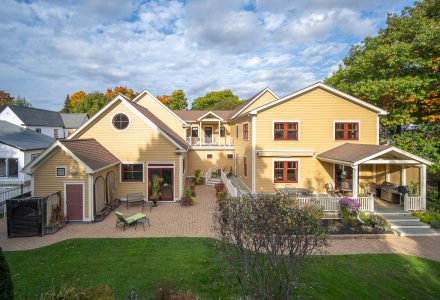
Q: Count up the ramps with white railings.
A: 1